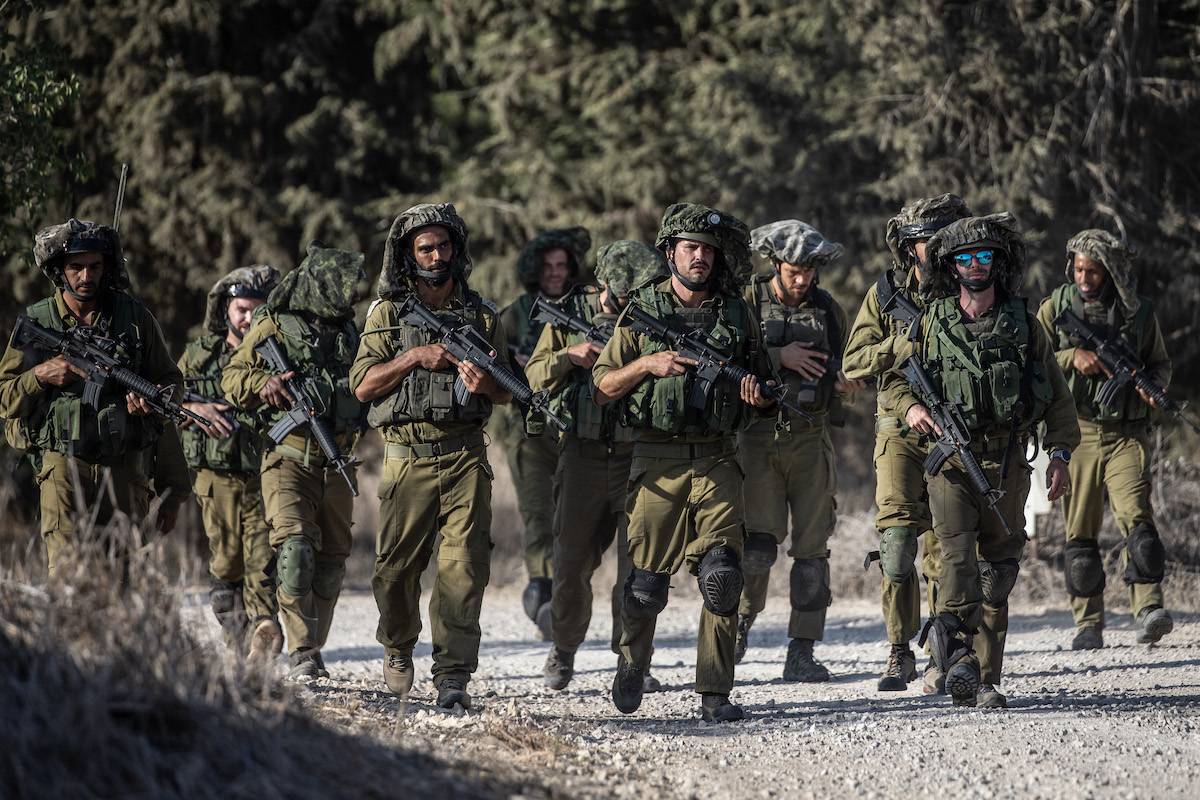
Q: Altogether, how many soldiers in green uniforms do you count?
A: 11